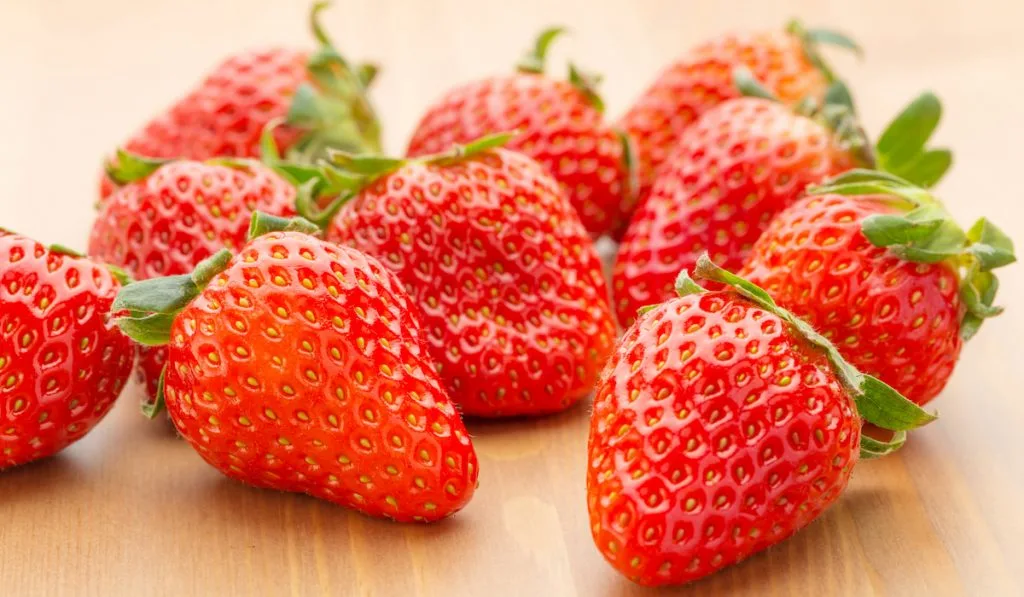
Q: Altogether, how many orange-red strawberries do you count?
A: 10